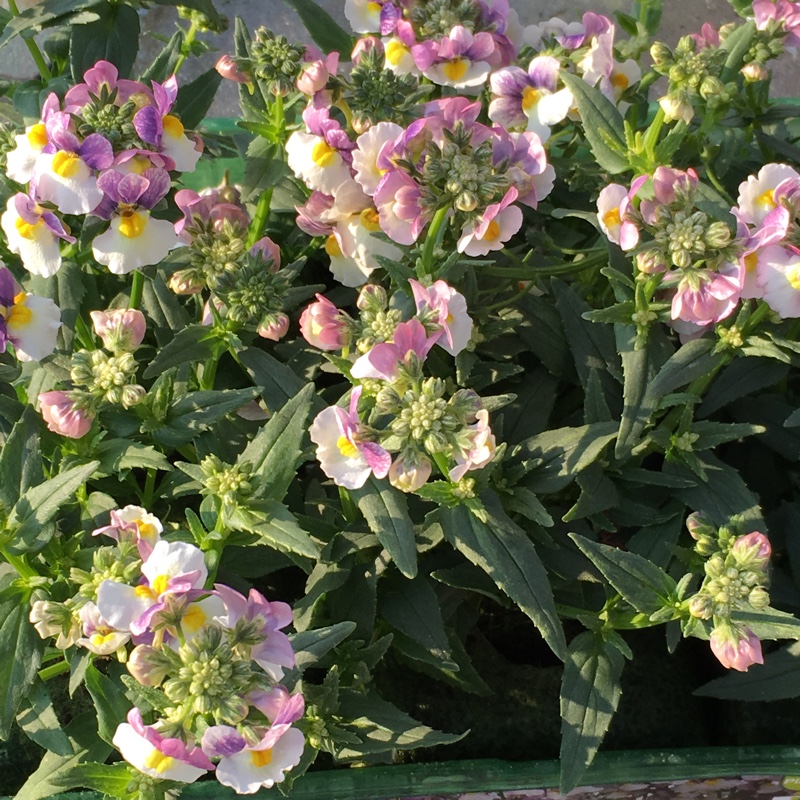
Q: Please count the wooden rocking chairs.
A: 0